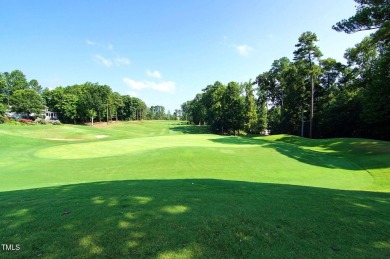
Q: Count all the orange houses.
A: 0